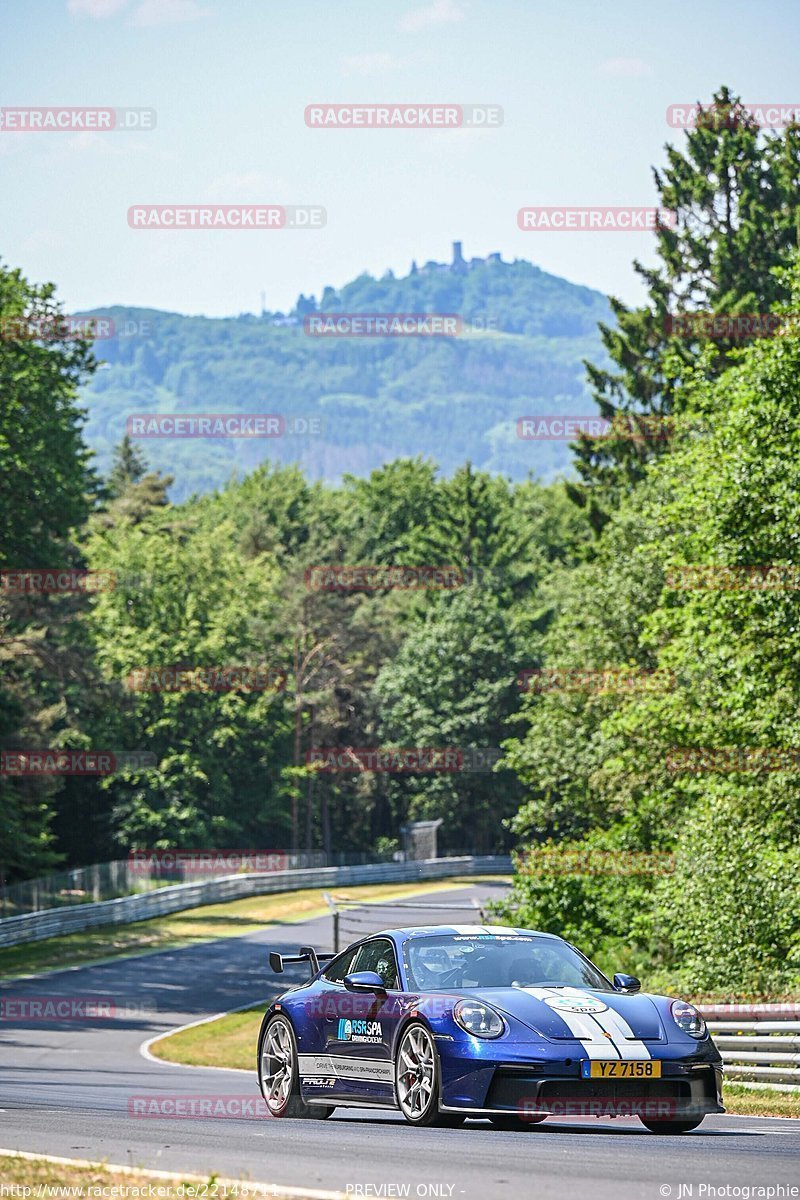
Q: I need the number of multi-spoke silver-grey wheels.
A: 2